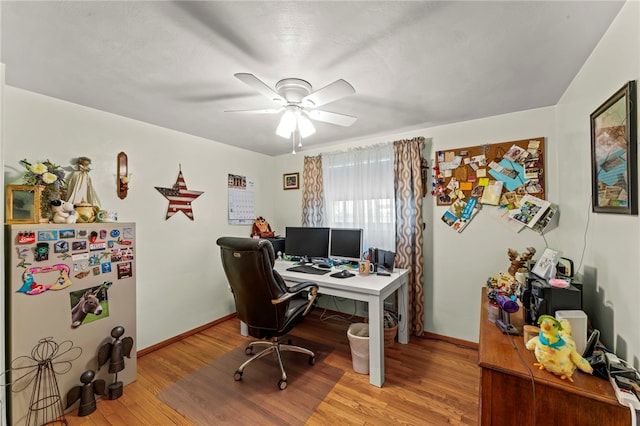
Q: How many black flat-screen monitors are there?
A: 2